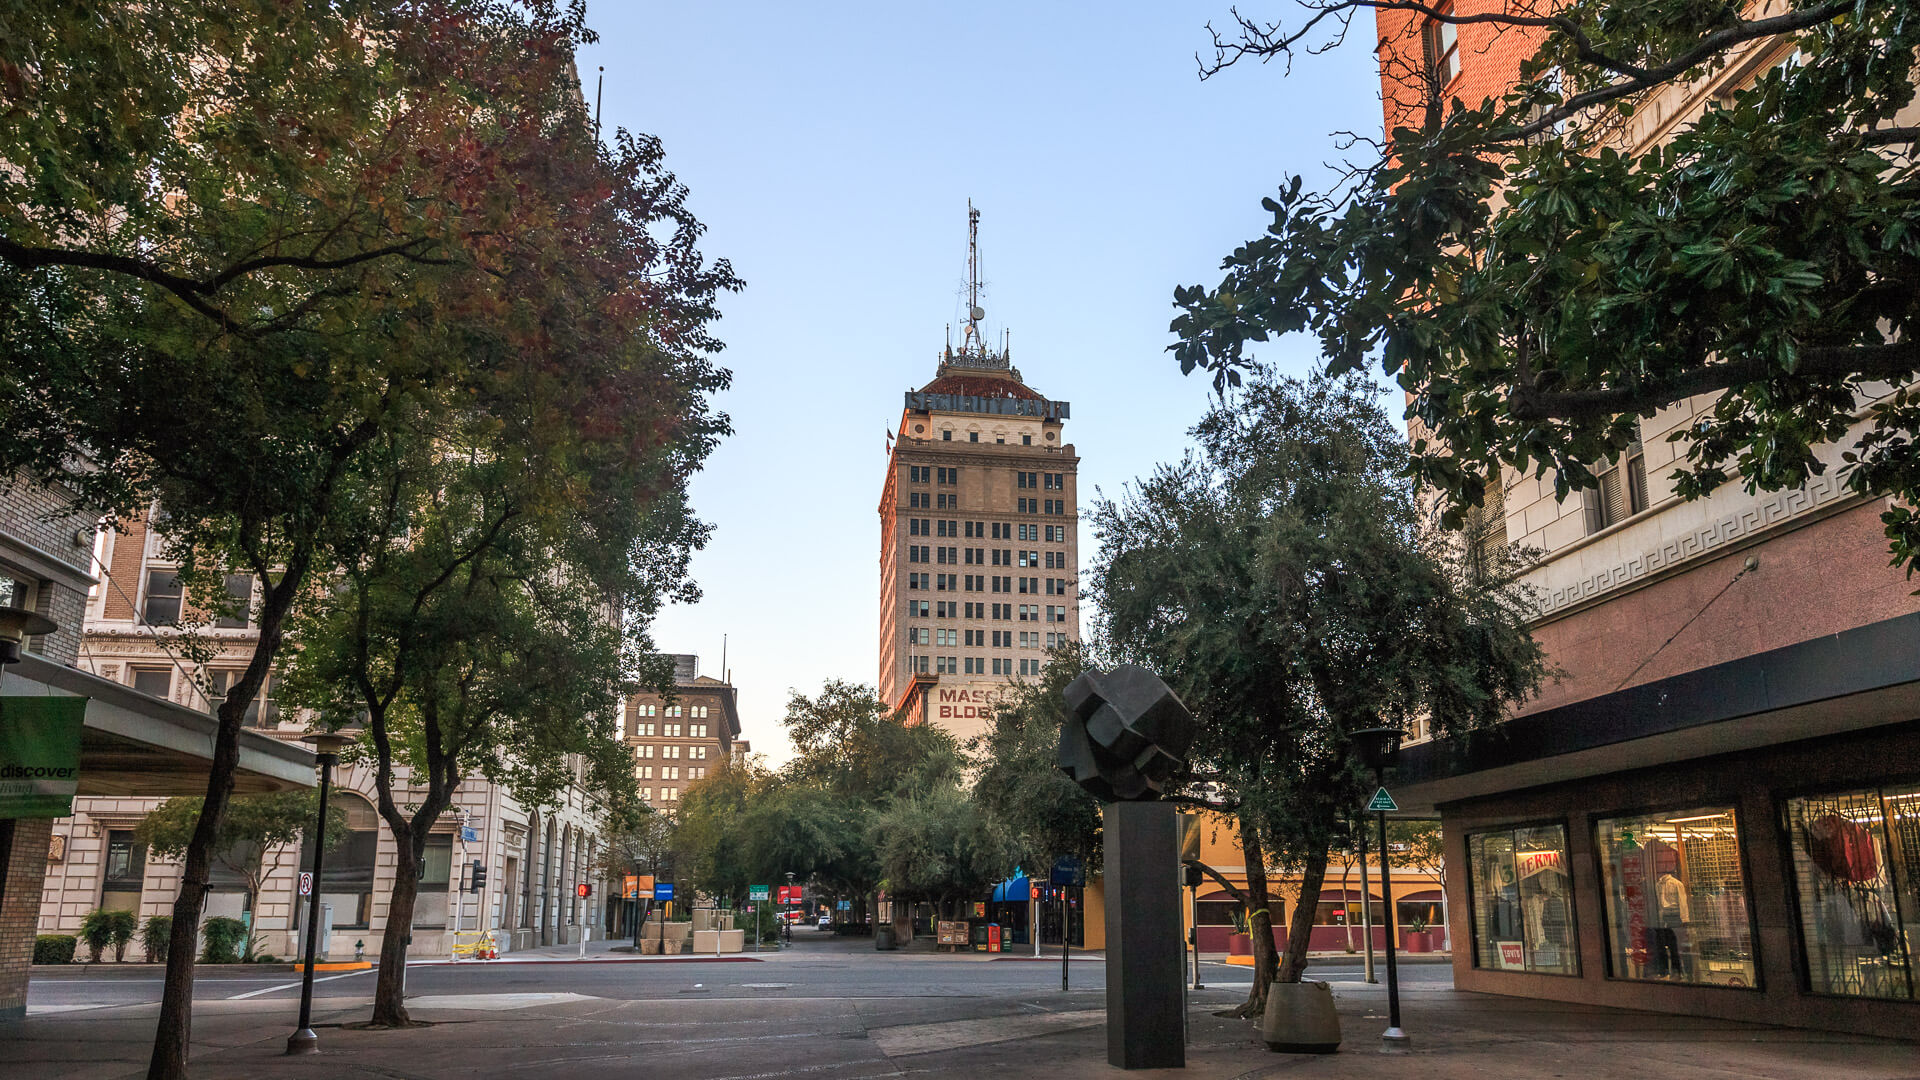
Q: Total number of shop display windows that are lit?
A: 3